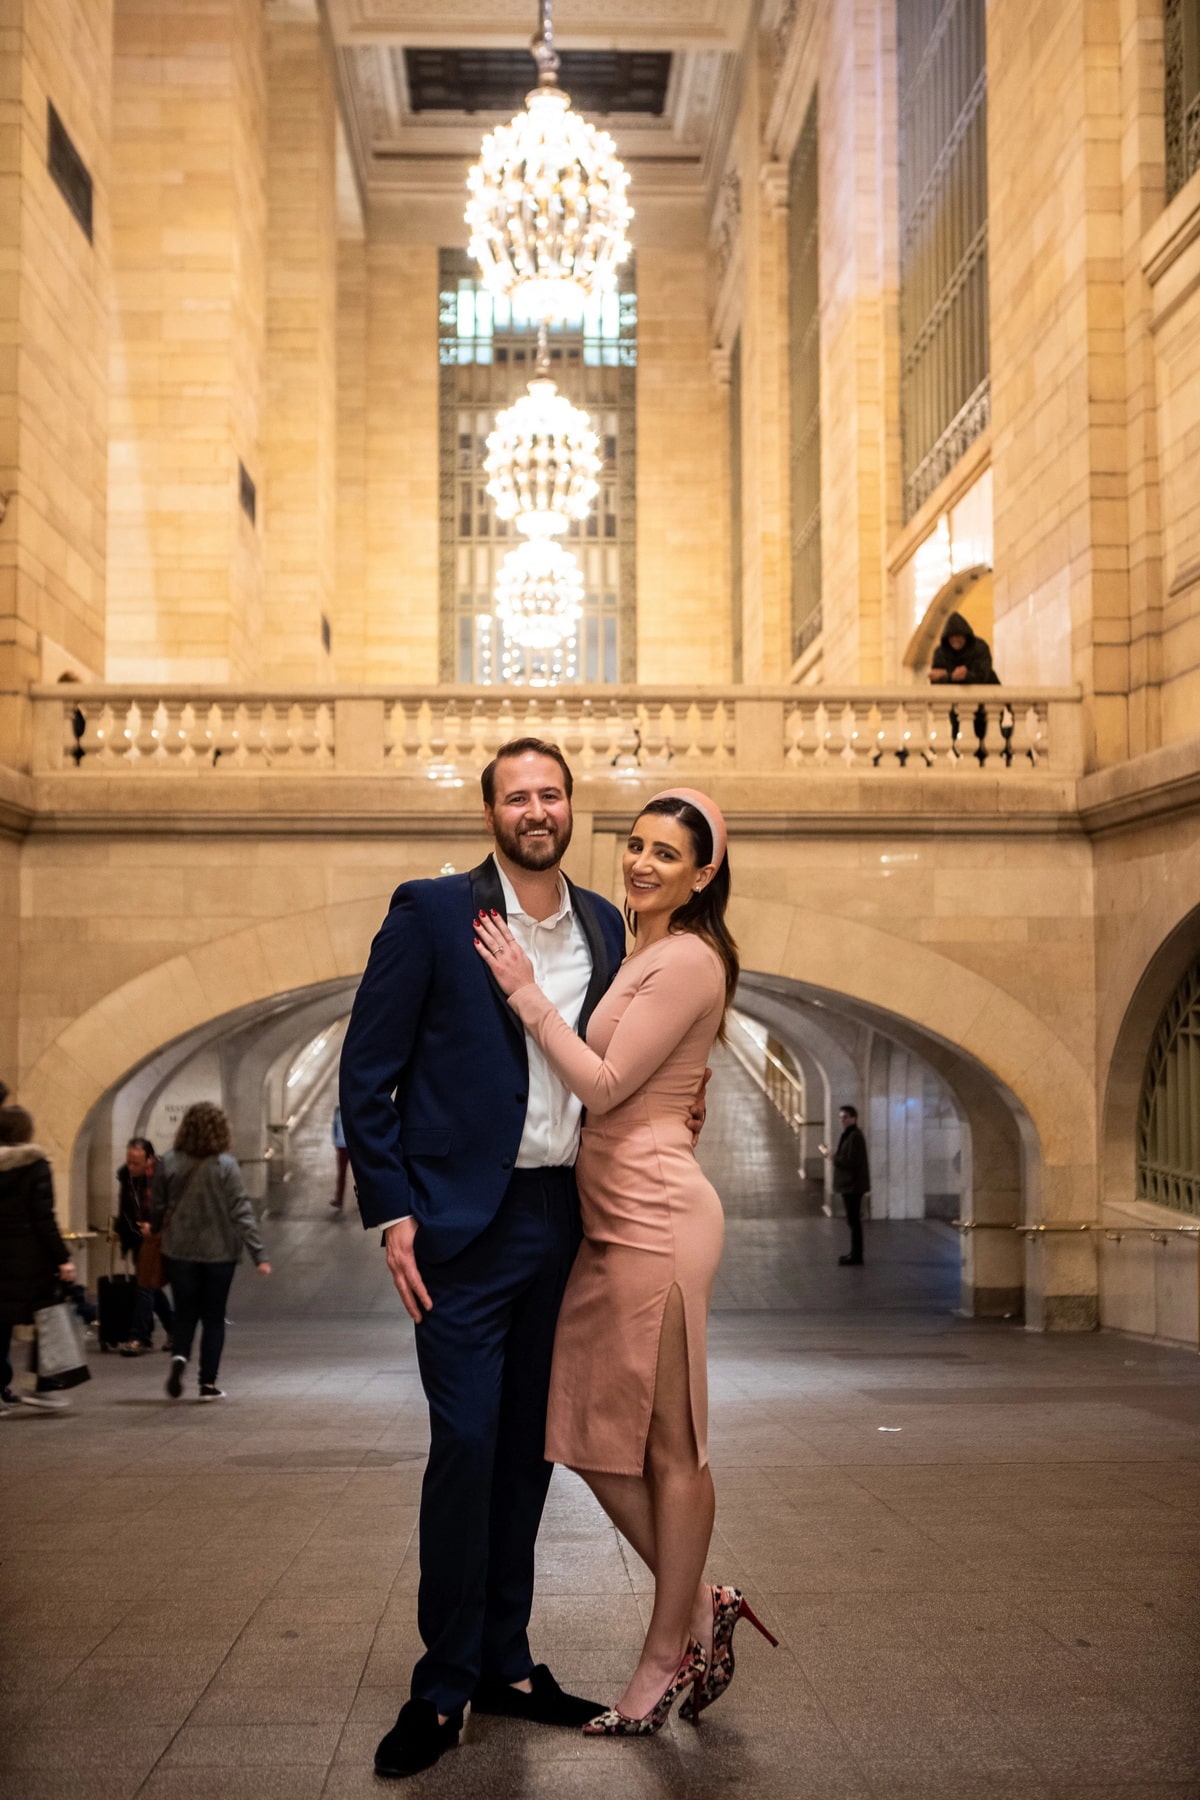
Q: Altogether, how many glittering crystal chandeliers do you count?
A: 3